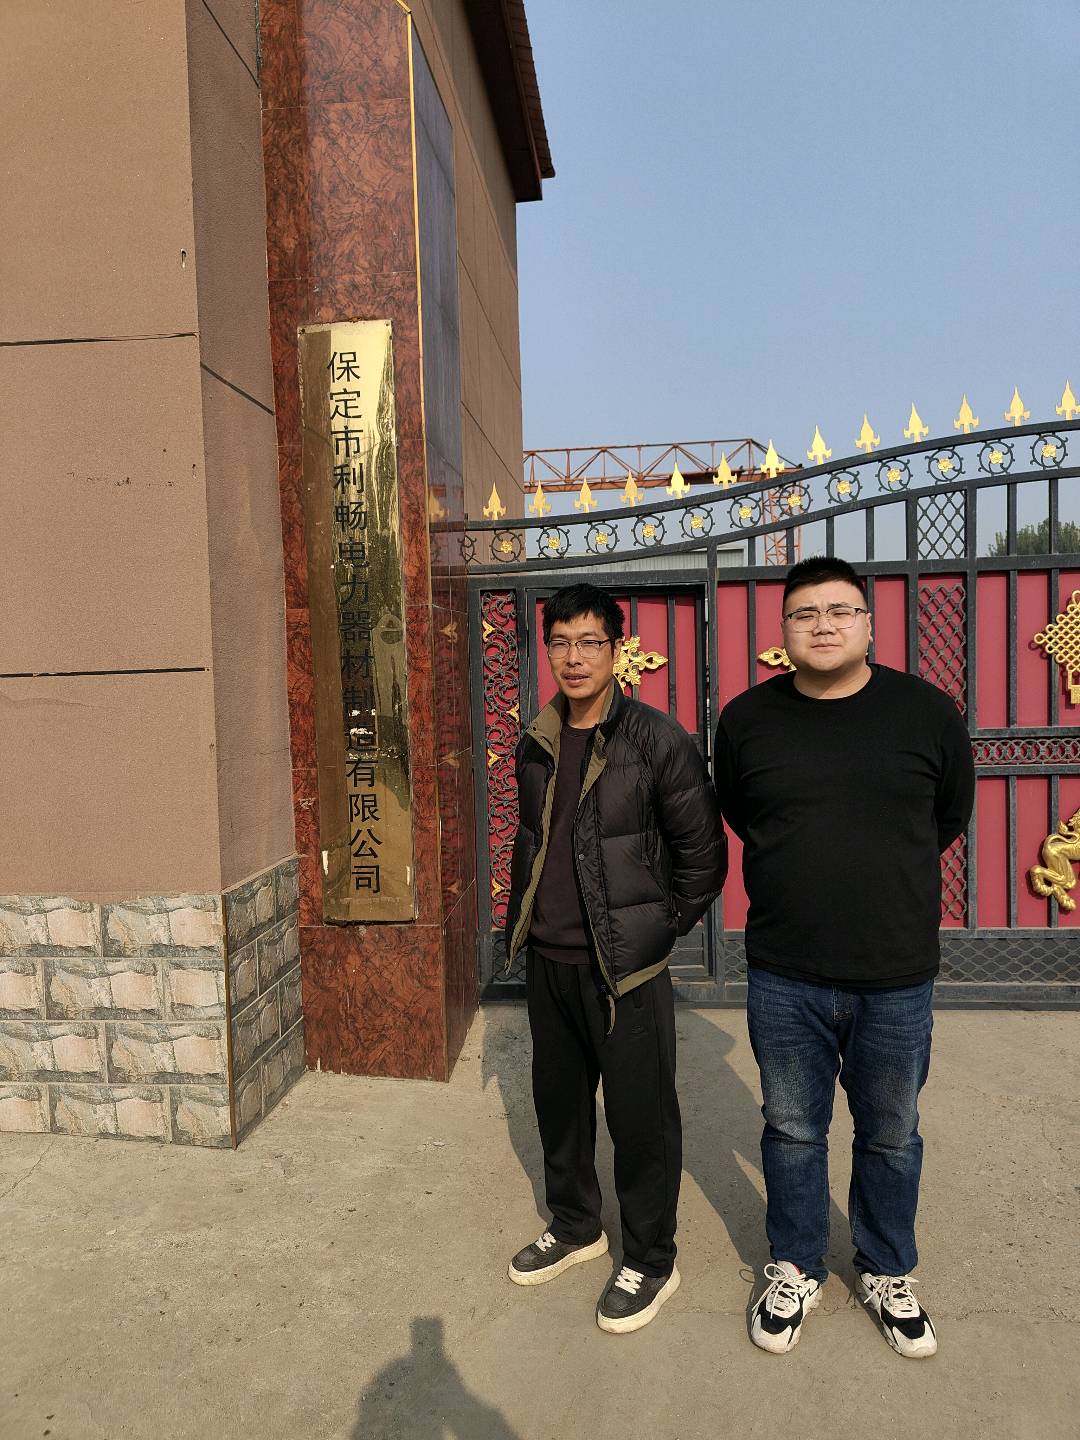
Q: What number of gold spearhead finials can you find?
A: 13